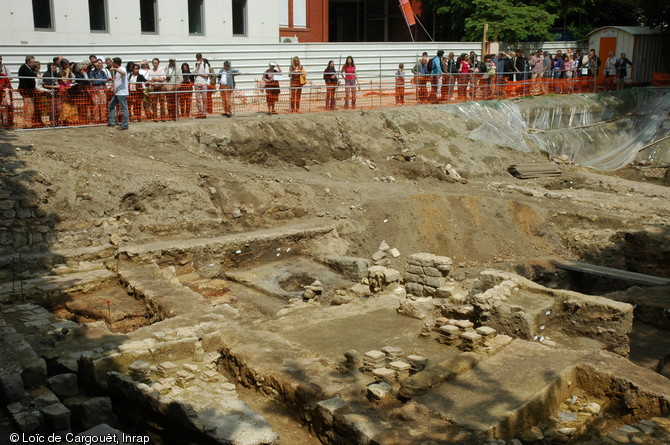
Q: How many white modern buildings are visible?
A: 1